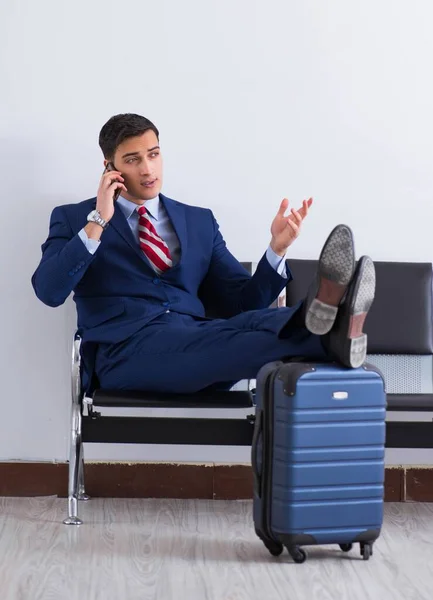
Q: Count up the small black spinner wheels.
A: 4